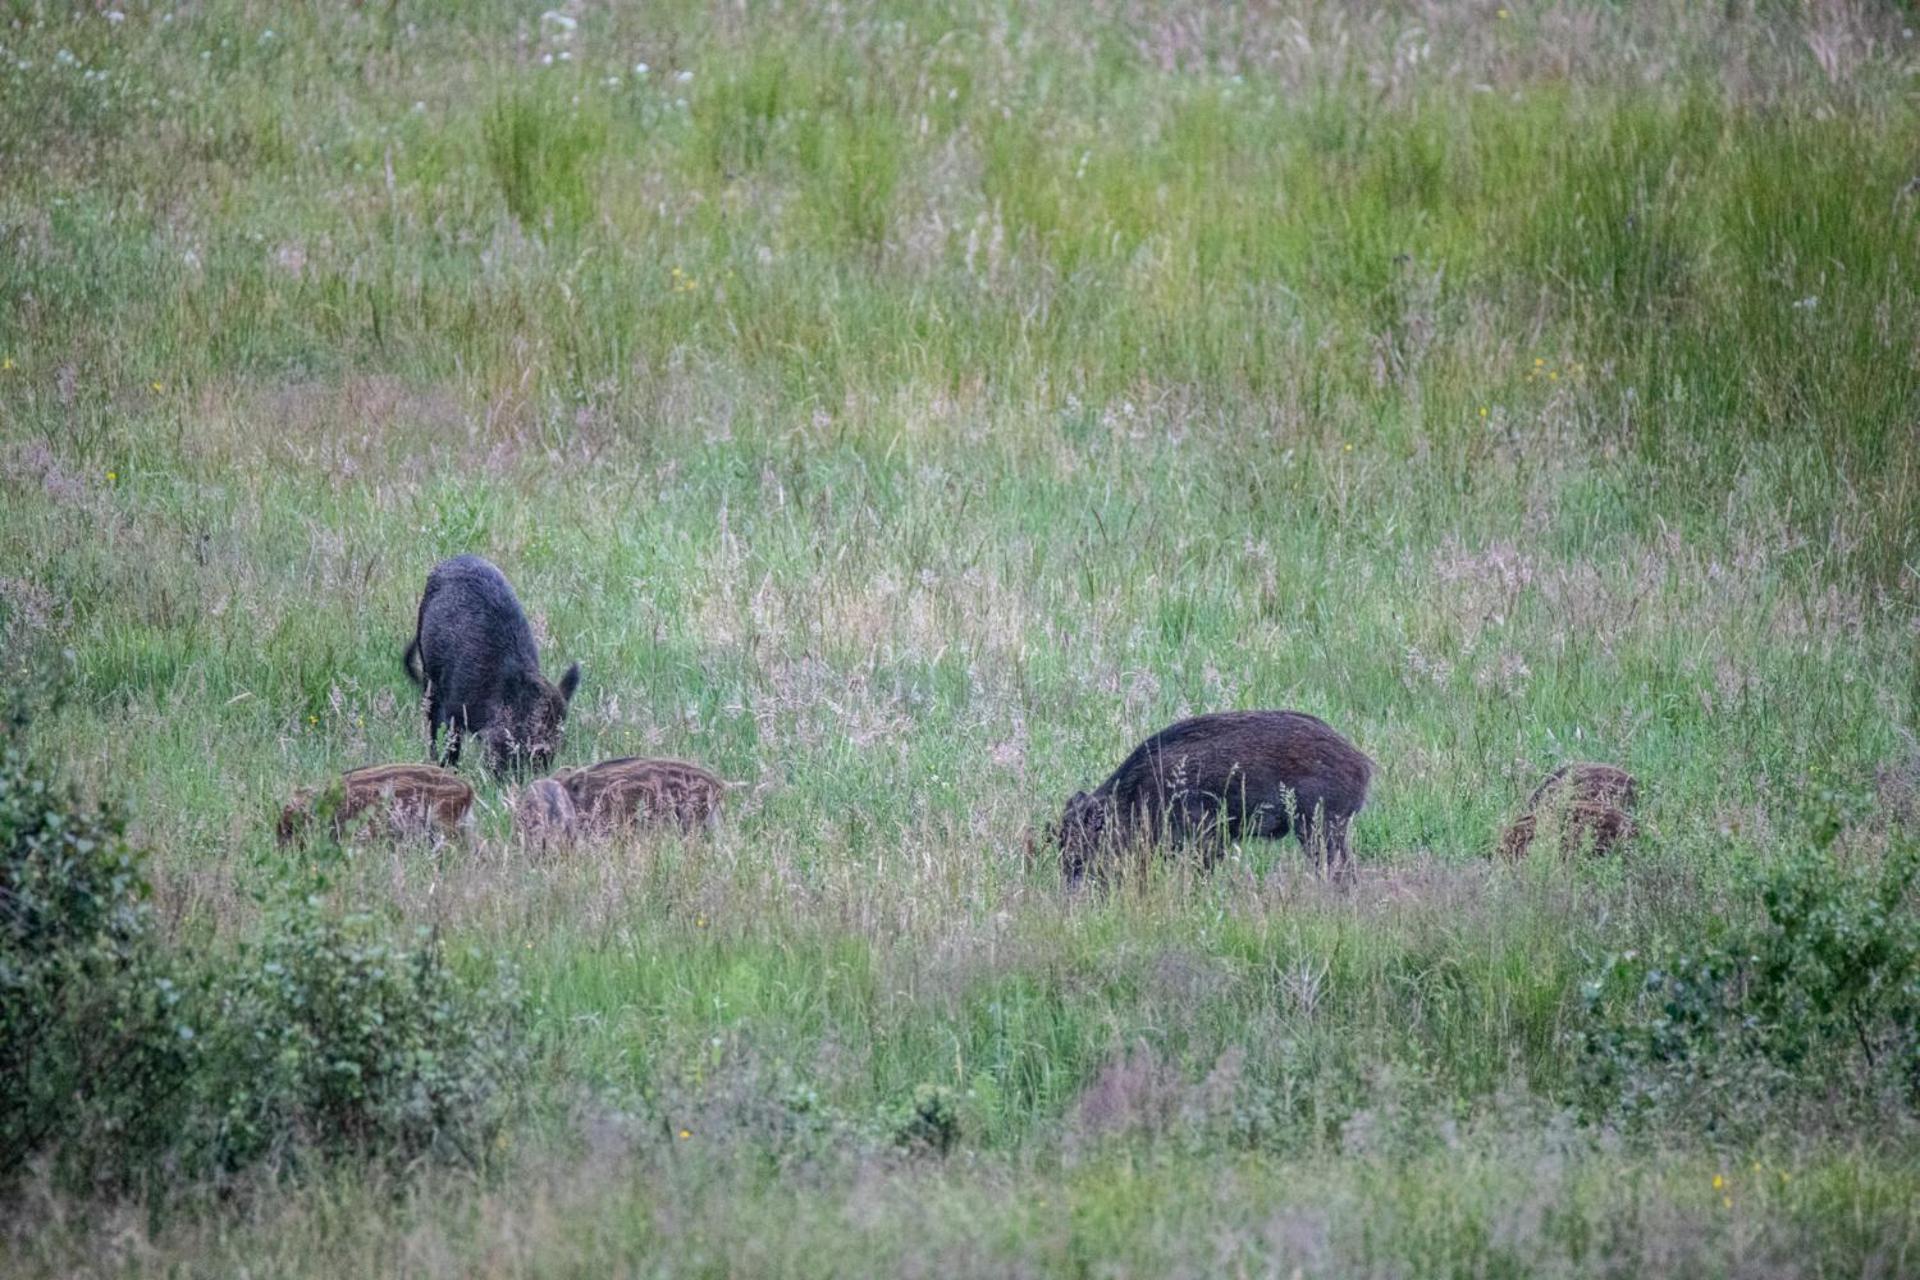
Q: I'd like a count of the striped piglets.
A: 5